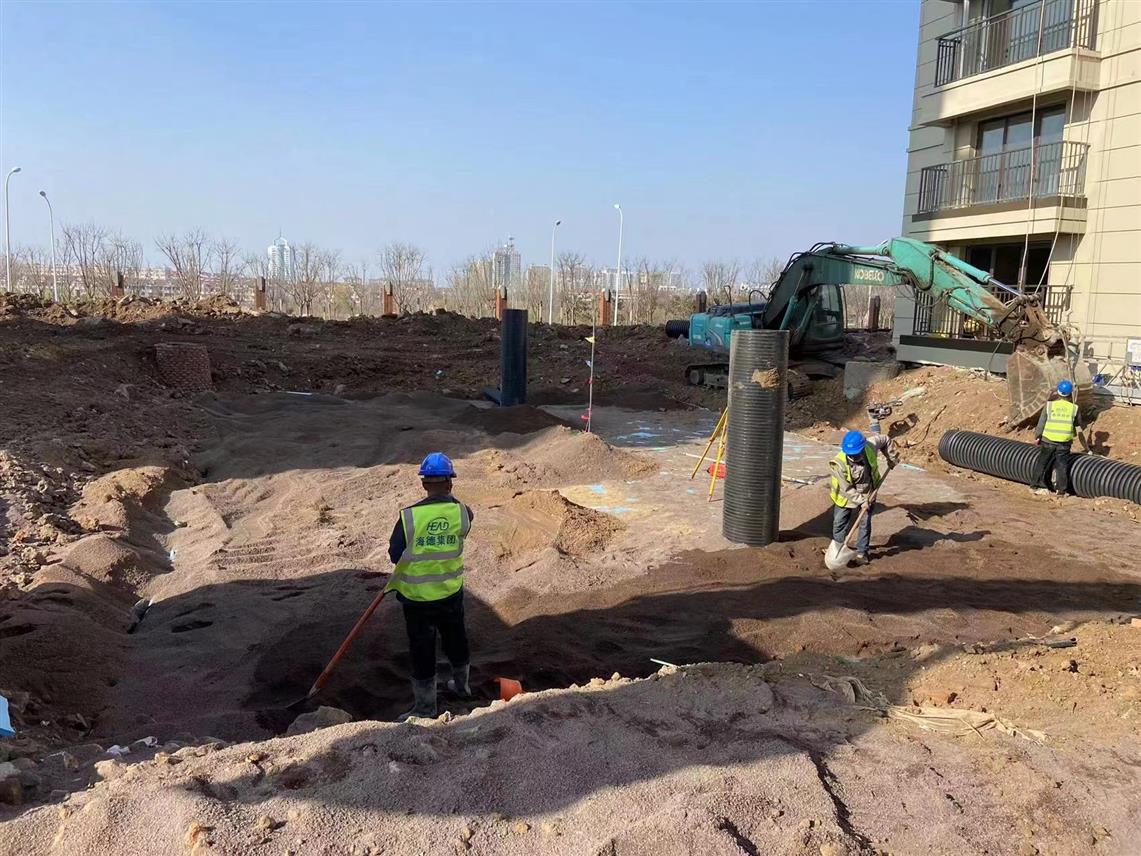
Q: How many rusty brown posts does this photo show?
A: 7